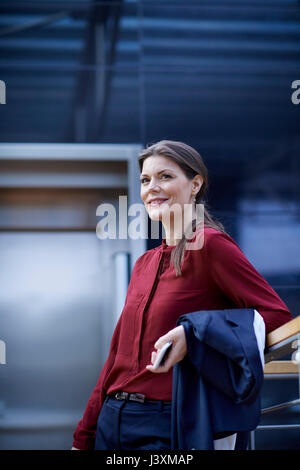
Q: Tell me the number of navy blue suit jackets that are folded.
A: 1